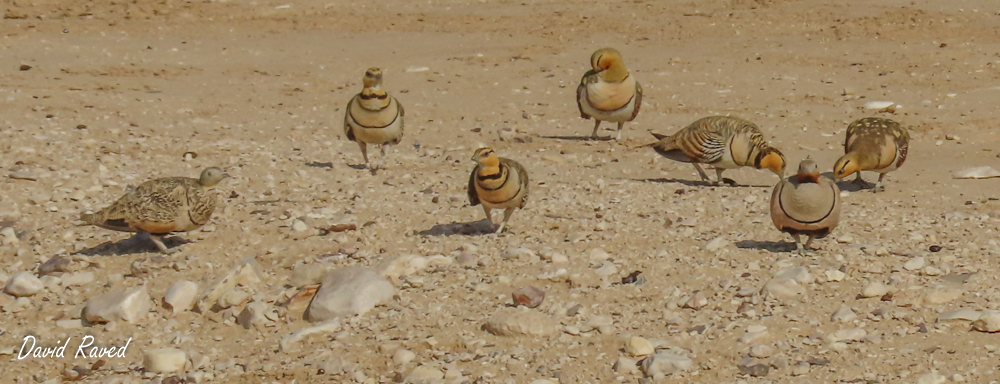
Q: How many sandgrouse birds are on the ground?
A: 7